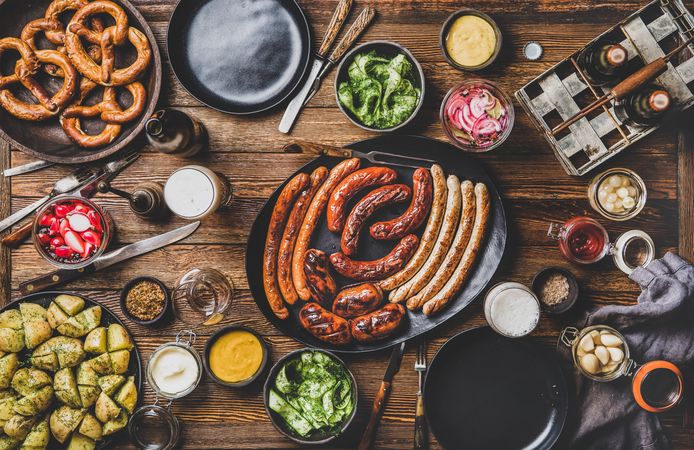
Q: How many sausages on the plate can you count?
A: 15